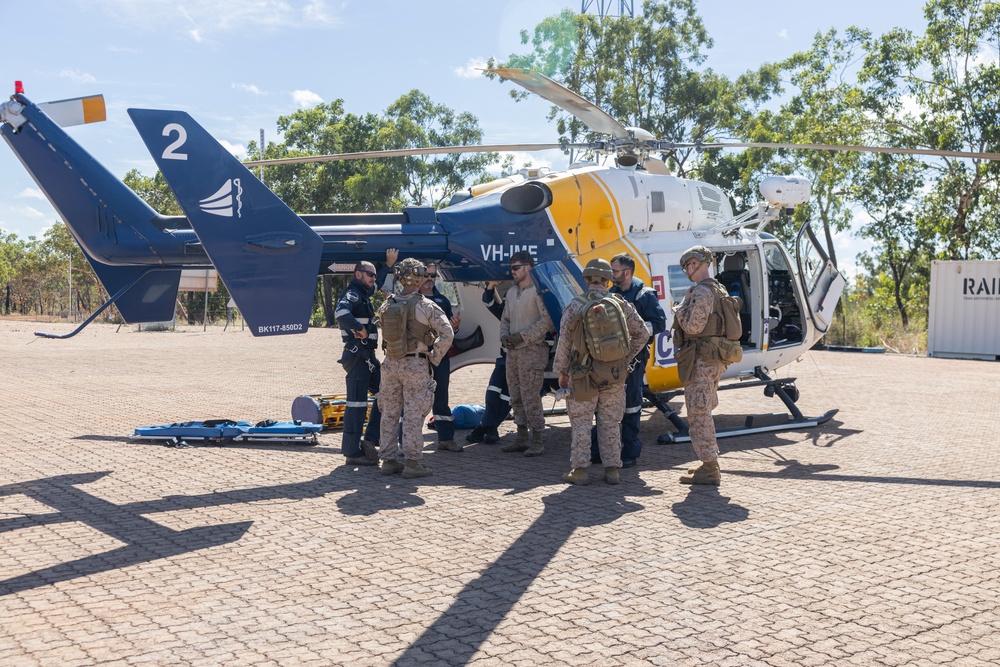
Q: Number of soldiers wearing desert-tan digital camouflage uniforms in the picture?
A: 4